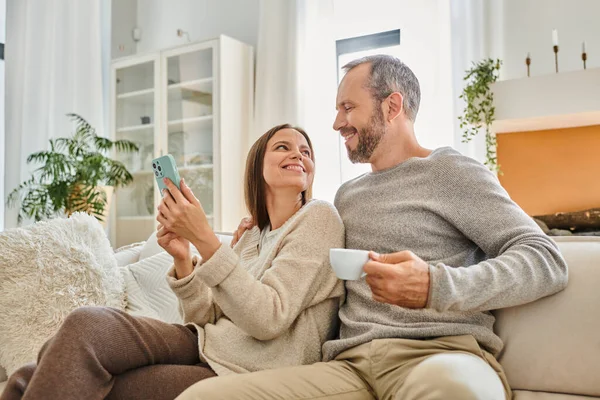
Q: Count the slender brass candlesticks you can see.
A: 3